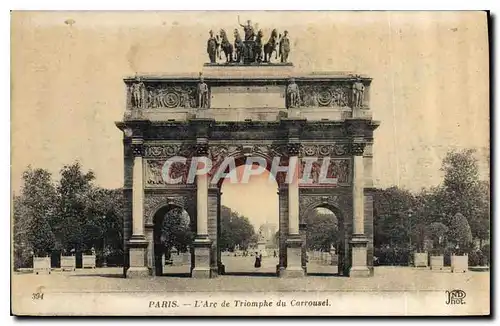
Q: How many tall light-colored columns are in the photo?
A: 4